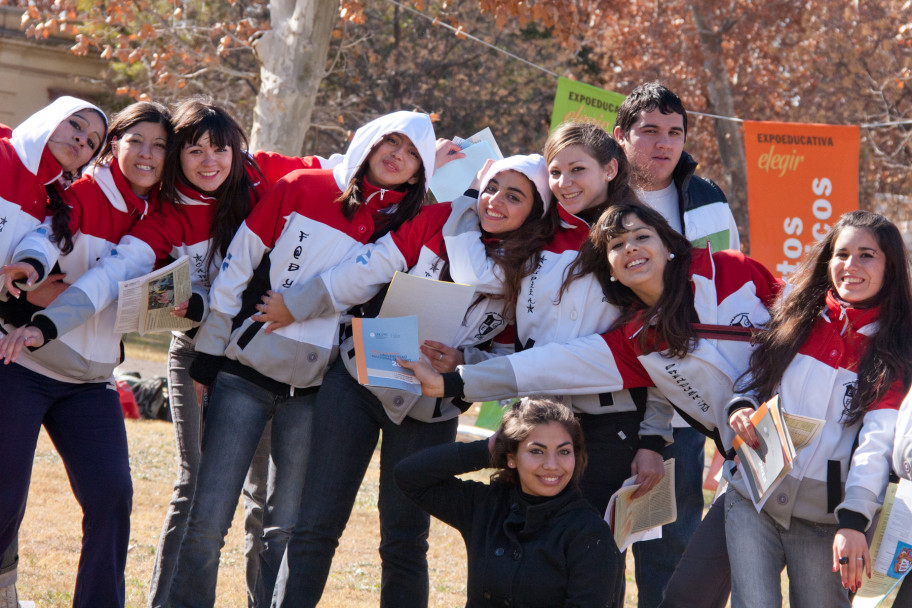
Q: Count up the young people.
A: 10